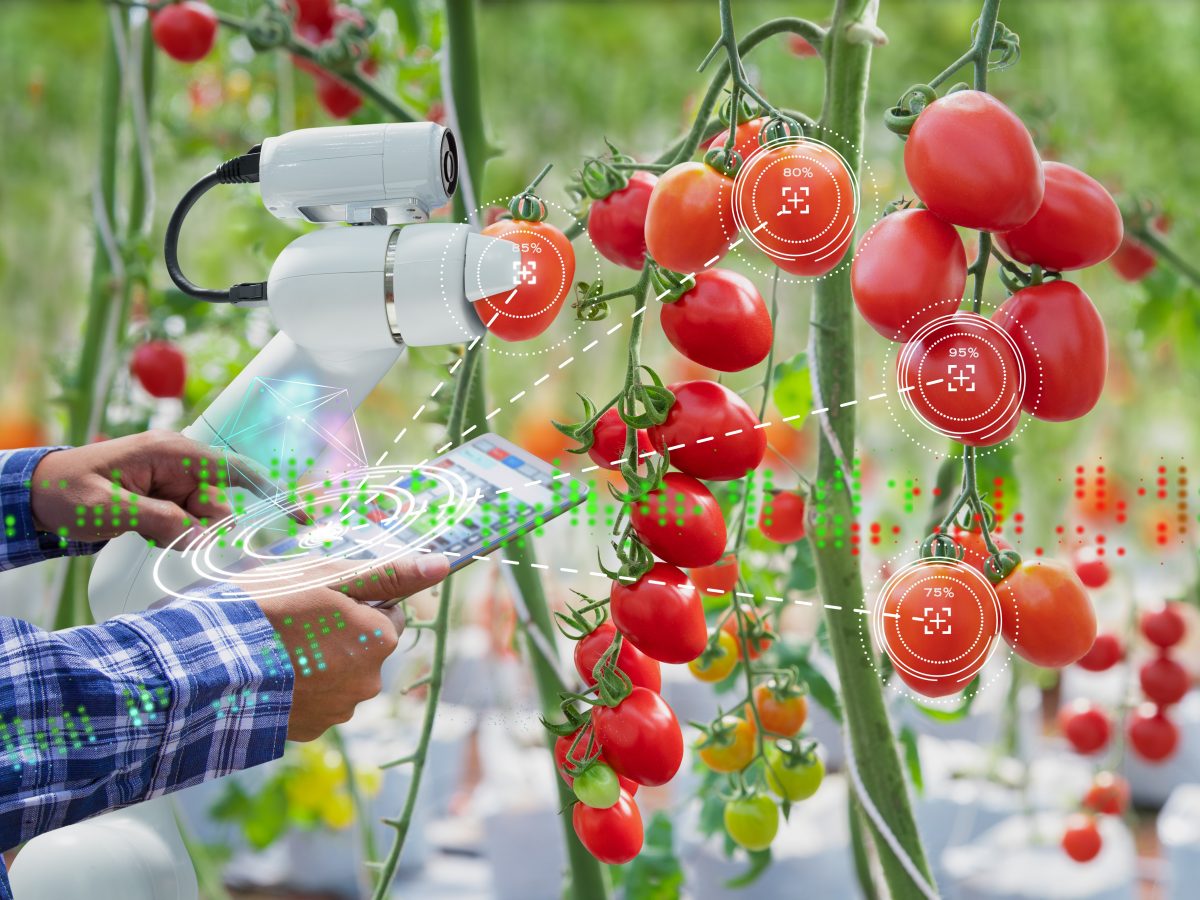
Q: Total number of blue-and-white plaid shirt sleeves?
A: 2